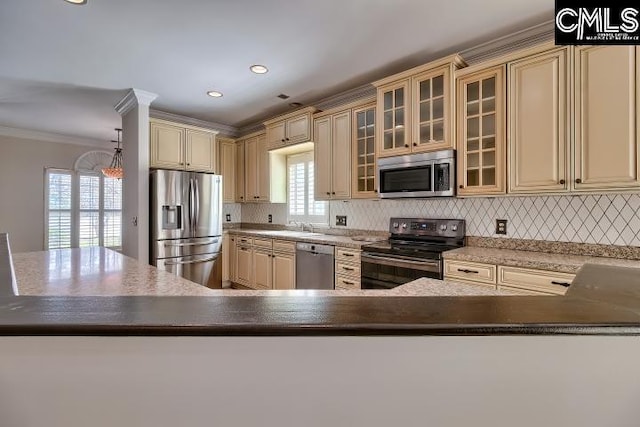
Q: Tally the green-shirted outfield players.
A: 0